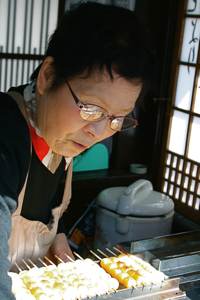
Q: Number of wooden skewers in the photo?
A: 12